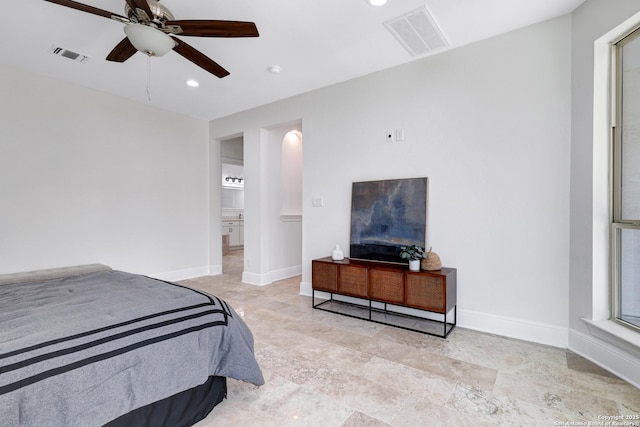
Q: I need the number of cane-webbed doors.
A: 4